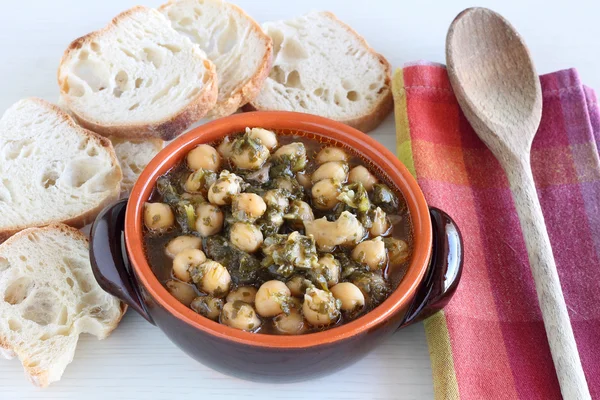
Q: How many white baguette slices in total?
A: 6